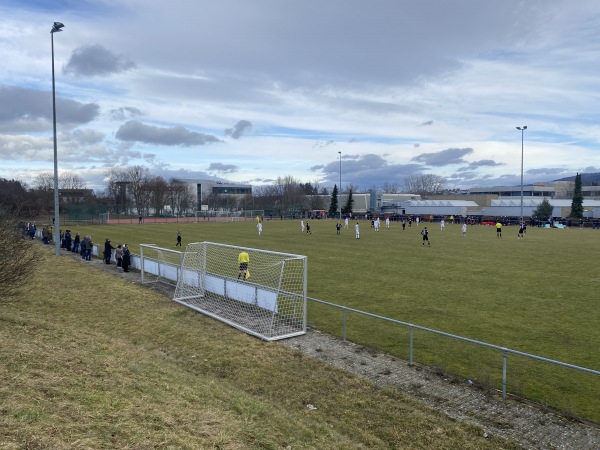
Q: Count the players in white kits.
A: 10